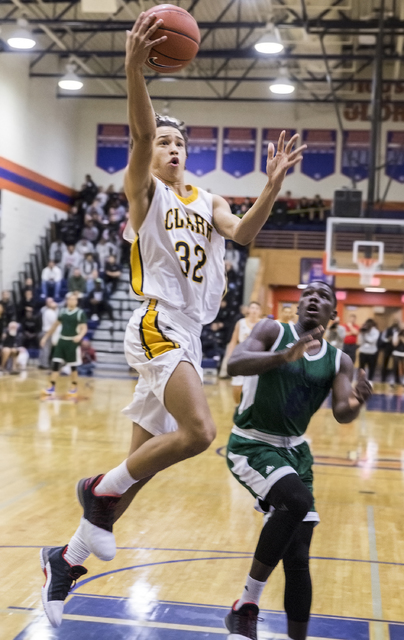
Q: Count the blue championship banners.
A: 7